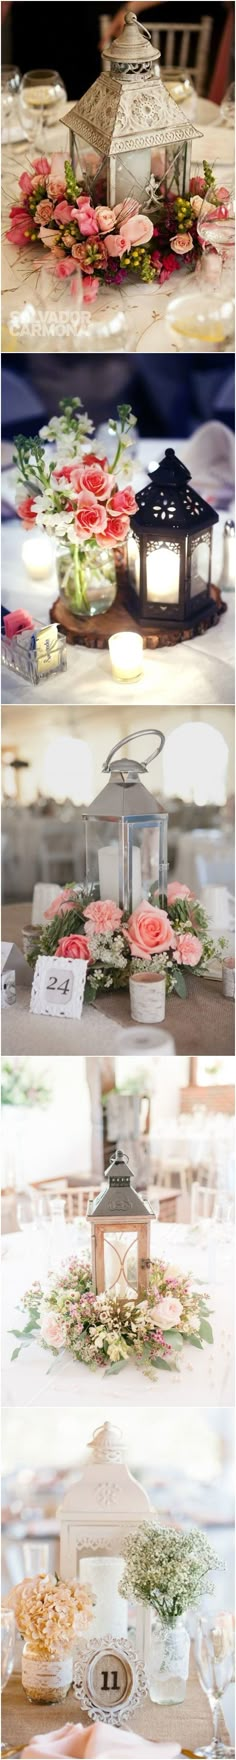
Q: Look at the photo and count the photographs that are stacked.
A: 5